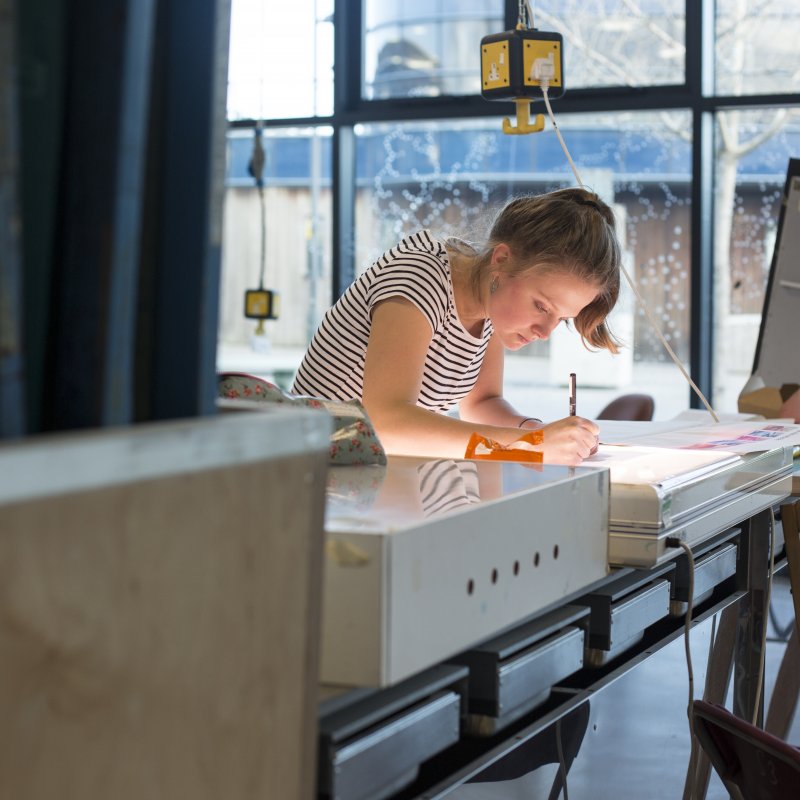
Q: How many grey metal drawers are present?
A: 4